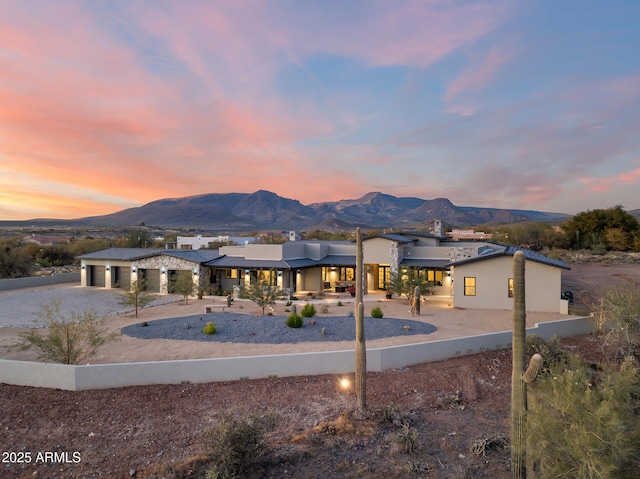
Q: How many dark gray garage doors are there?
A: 4